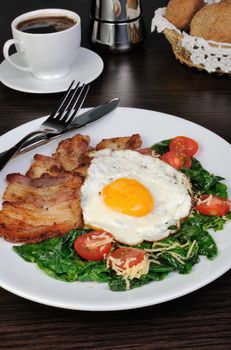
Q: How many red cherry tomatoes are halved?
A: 5